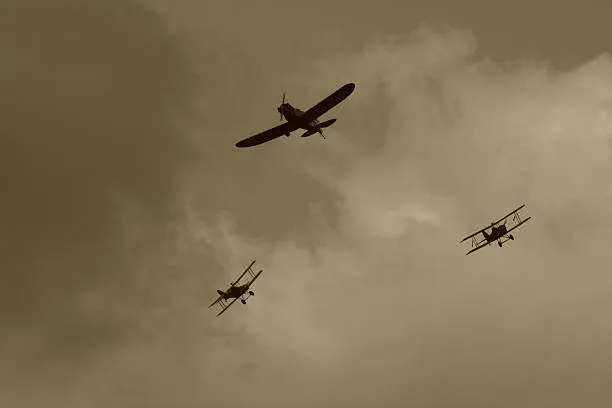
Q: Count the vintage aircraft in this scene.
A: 3